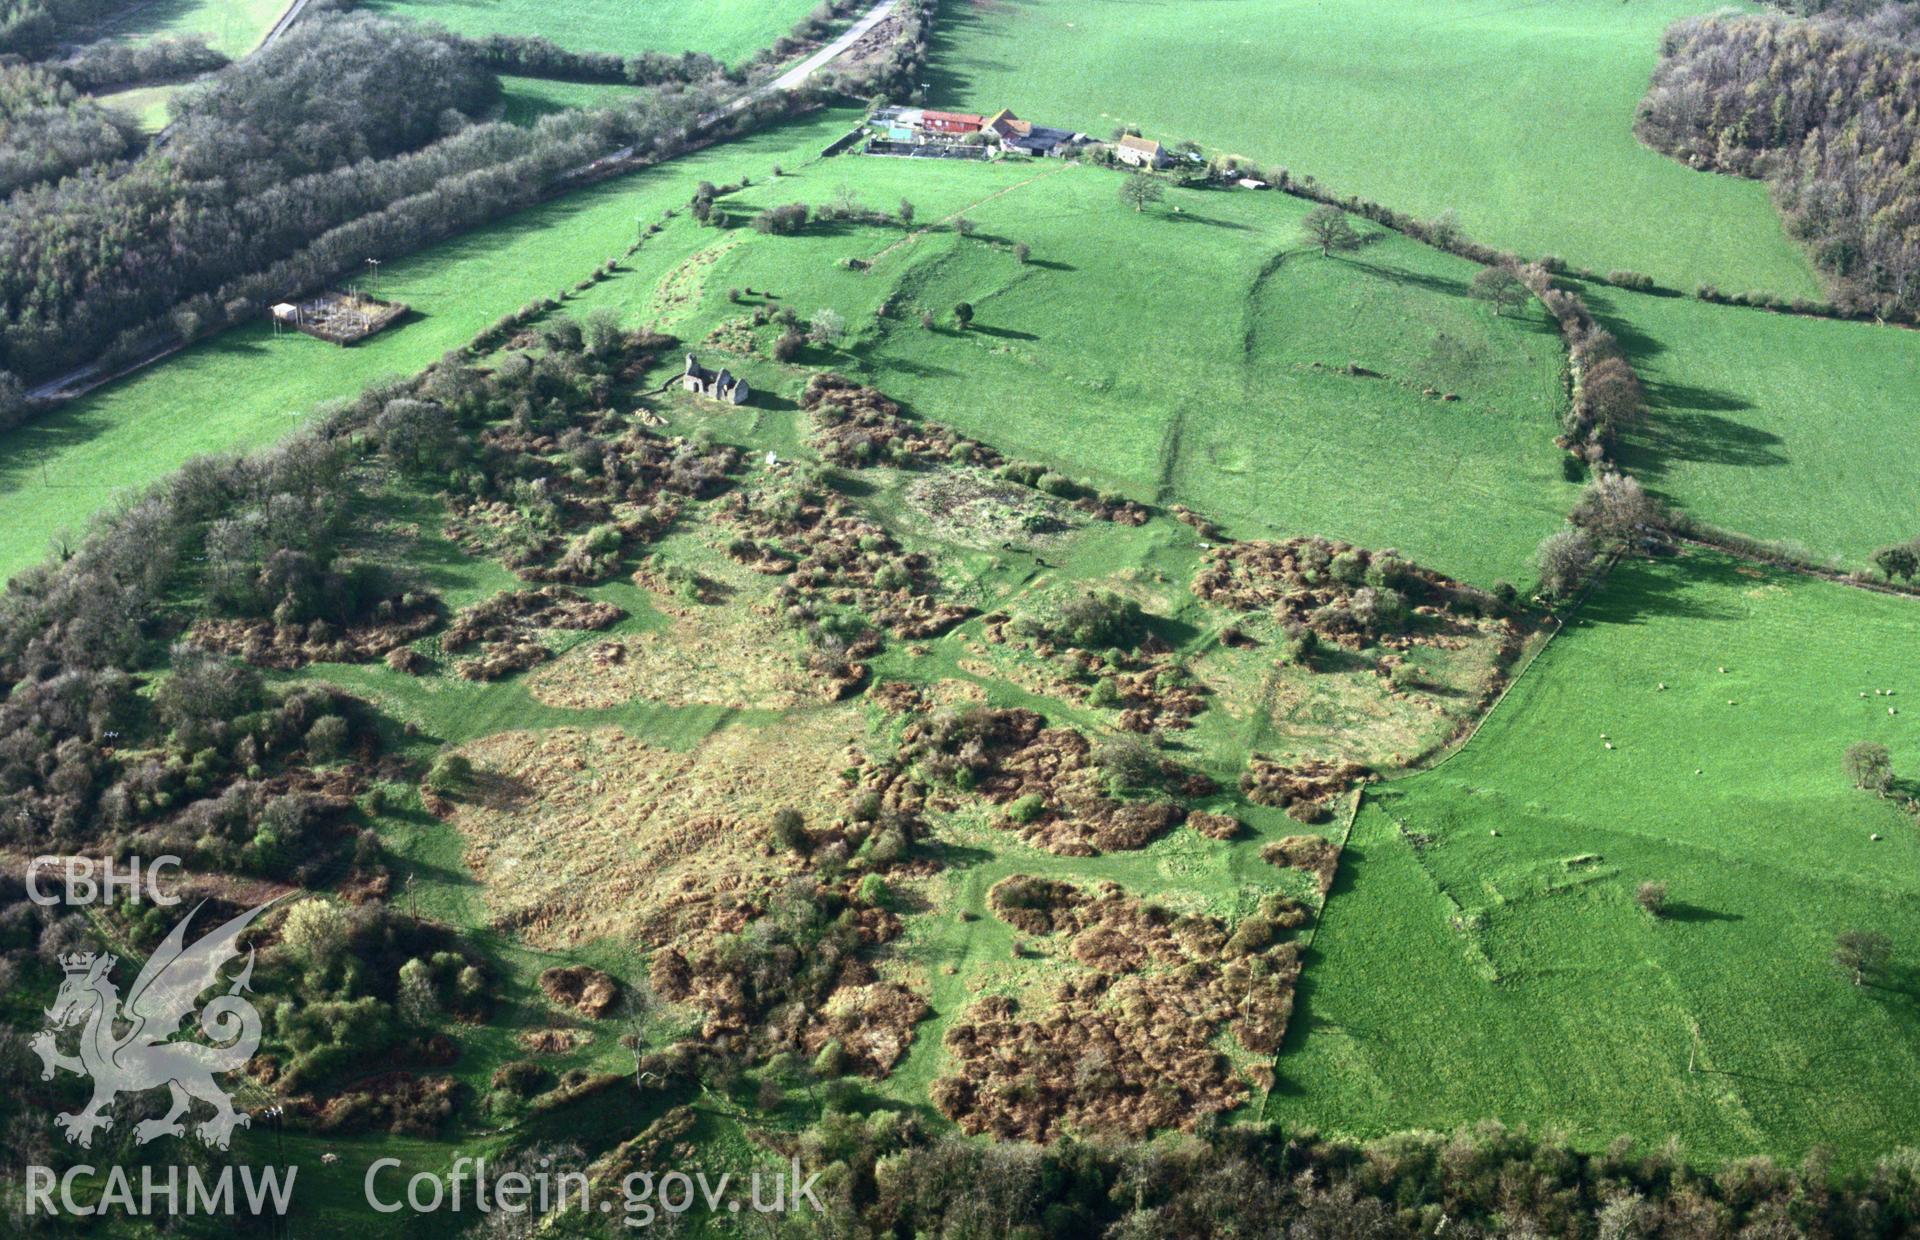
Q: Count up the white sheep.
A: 12